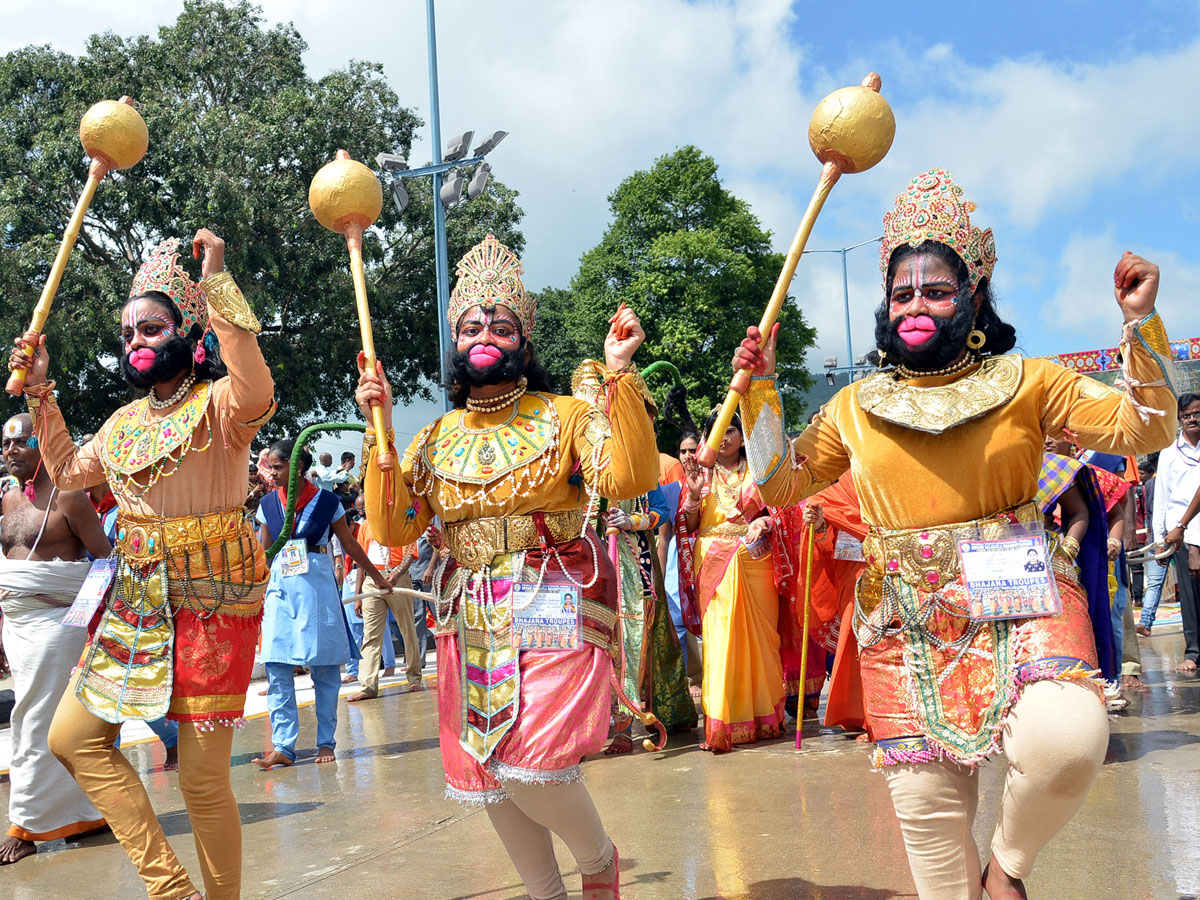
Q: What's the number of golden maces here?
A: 3